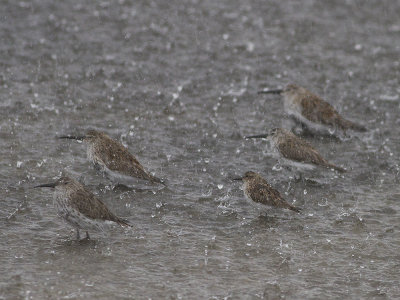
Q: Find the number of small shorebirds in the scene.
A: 5